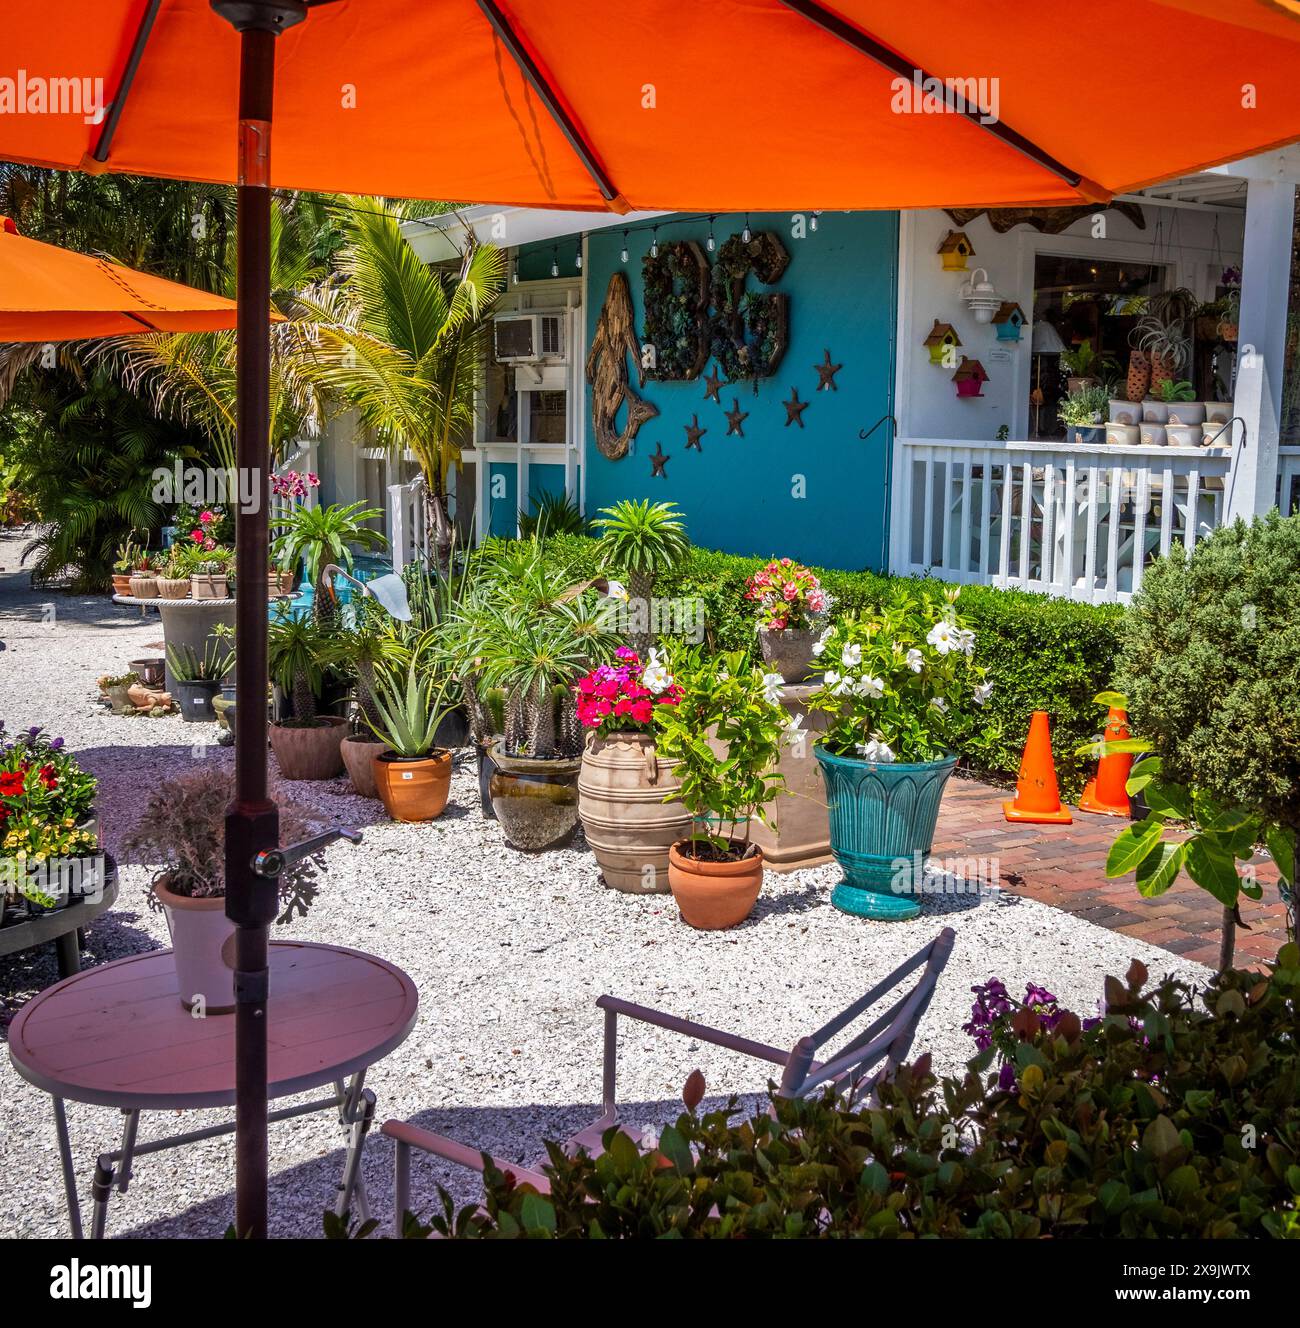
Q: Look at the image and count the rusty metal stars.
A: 6